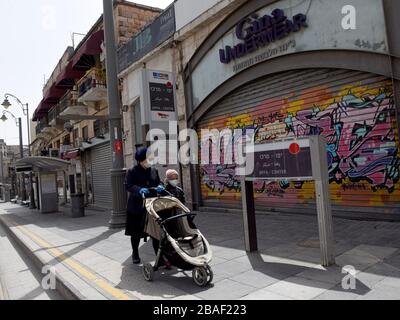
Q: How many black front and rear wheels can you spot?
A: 3